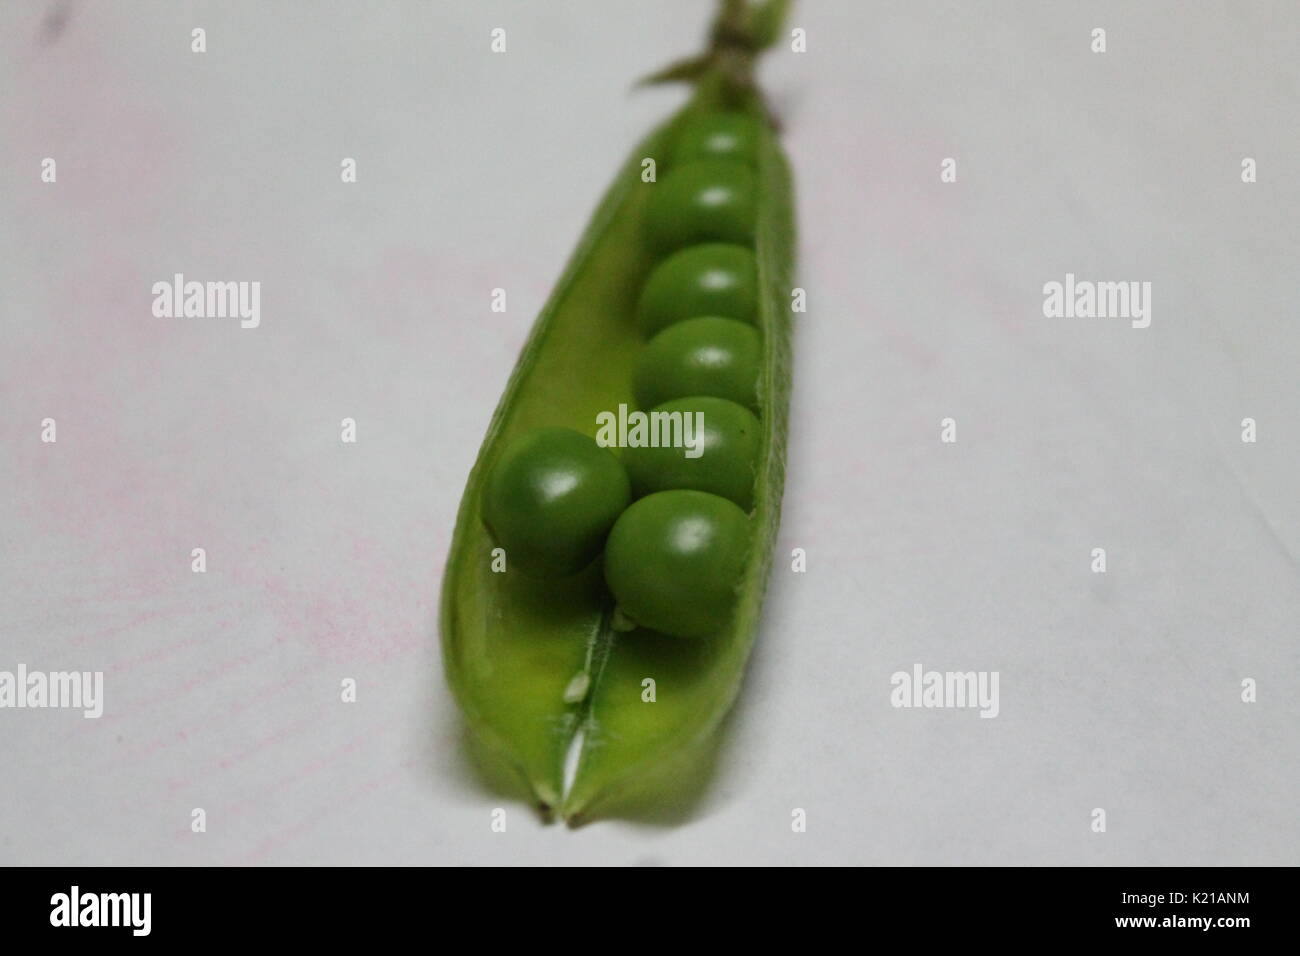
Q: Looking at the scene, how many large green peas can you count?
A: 7